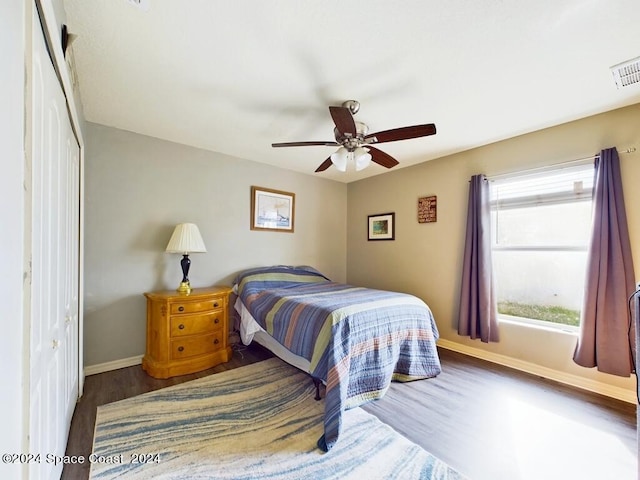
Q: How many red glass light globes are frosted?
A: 0